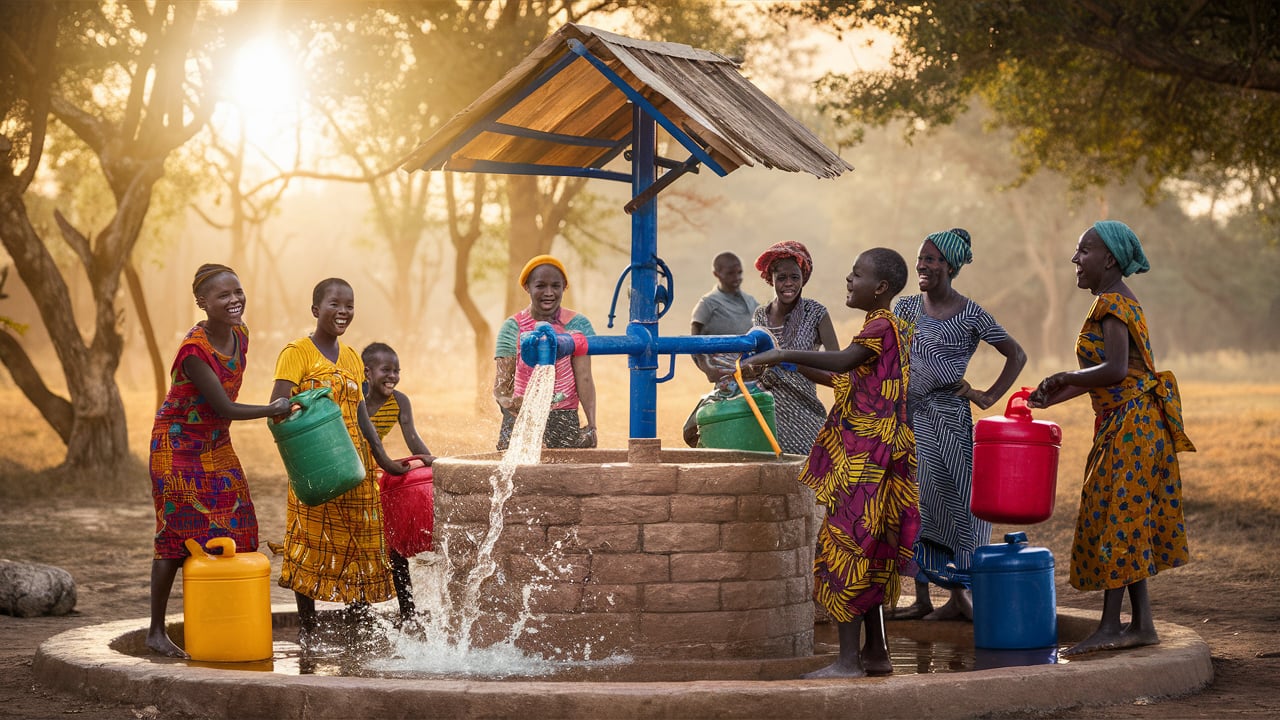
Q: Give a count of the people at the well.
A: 9